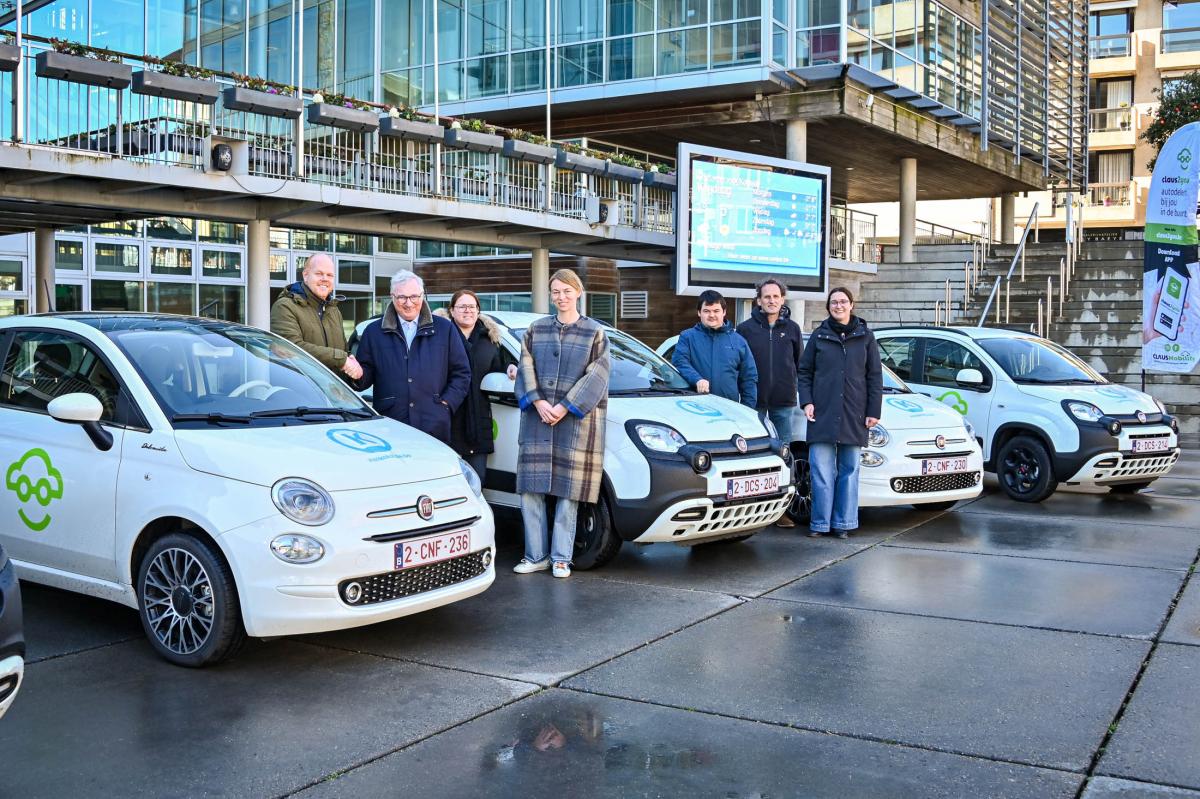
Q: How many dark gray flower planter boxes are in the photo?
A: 11